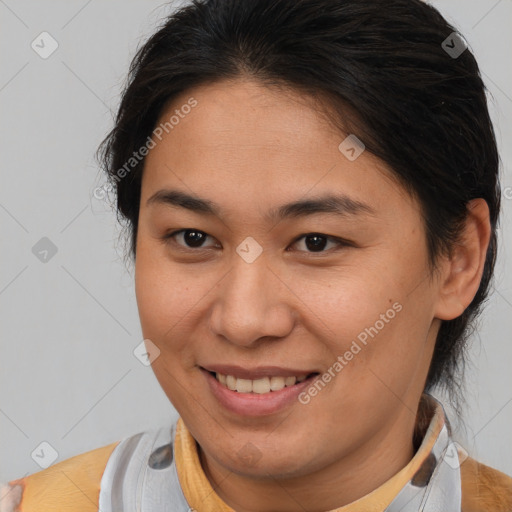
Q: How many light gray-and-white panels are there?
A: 2